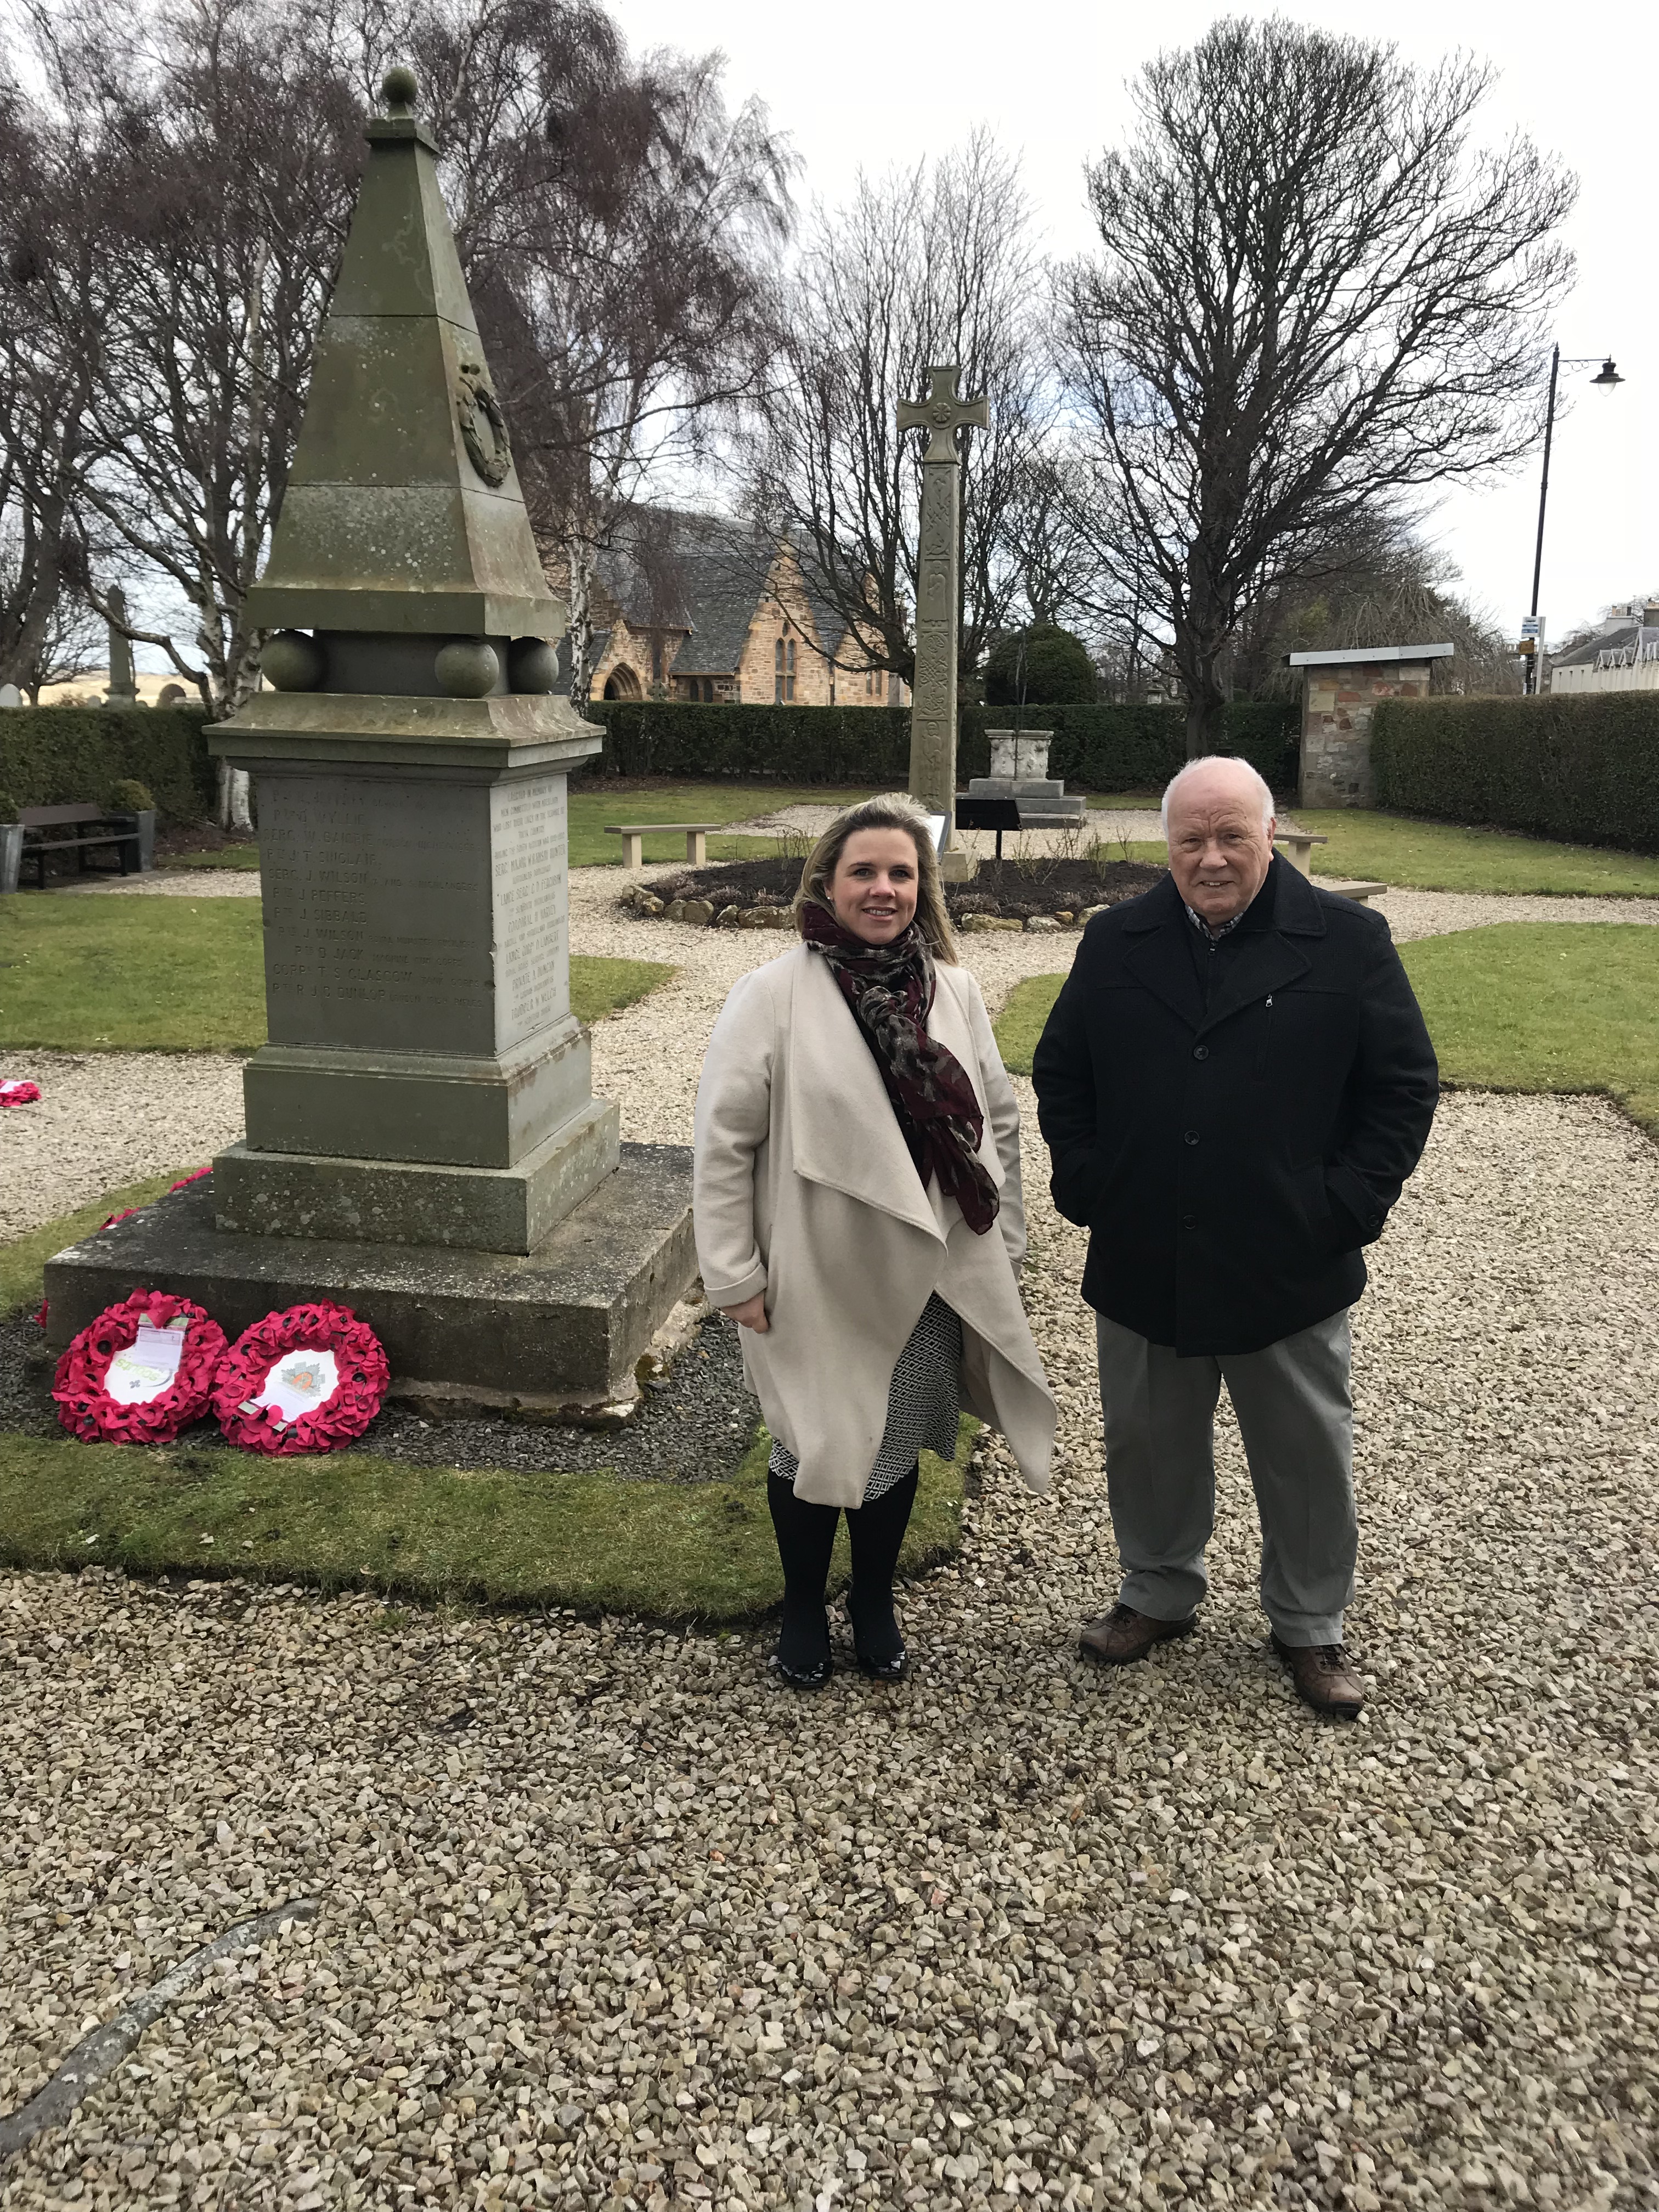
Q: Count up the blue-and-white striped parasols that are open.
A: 0